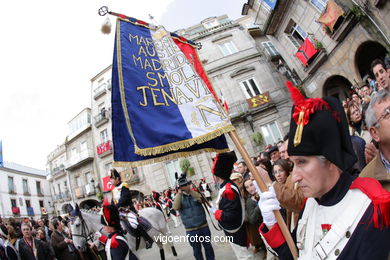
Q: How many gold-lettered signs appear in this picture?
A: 1